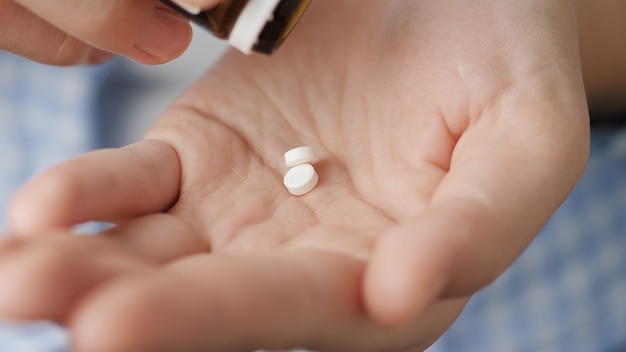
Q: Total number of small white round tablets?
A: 2